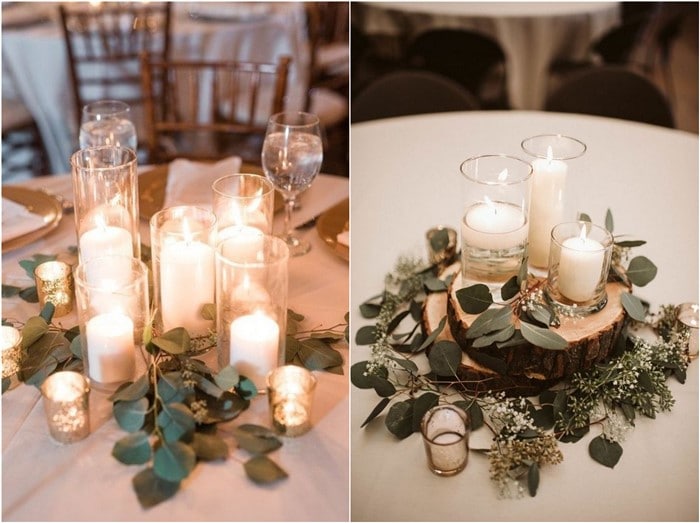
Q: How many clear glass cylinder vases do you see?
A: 8